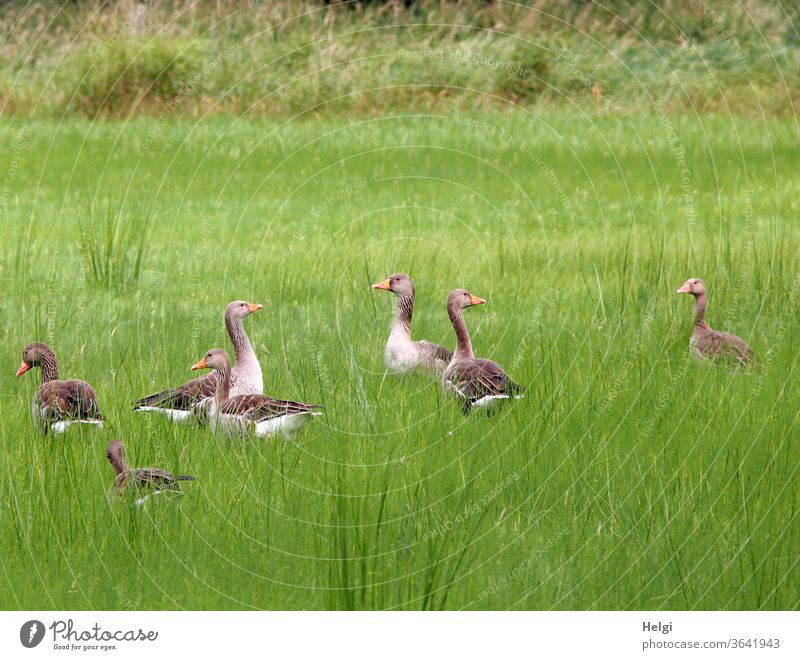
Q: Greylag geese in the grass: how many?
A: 7